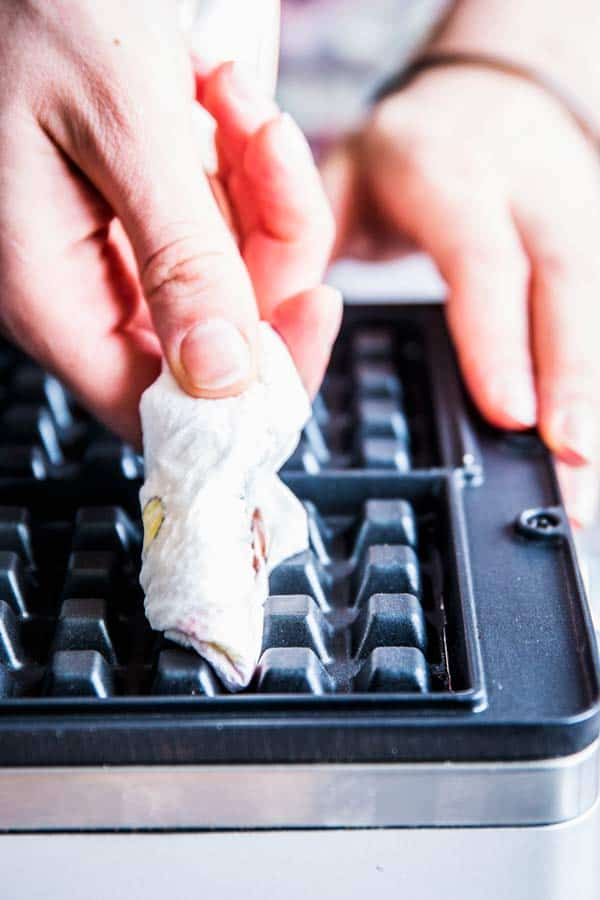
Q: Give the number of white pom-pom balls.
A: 0